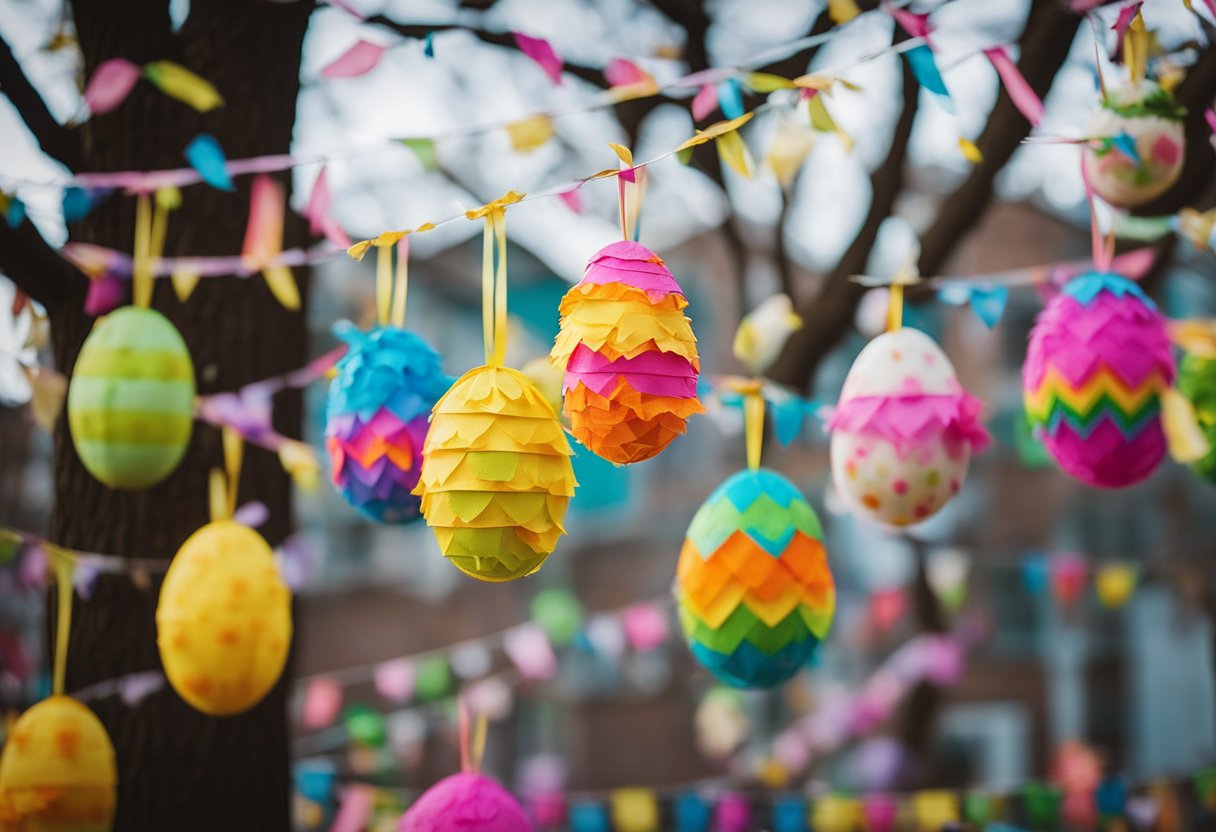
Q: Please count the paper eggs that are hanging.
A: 12